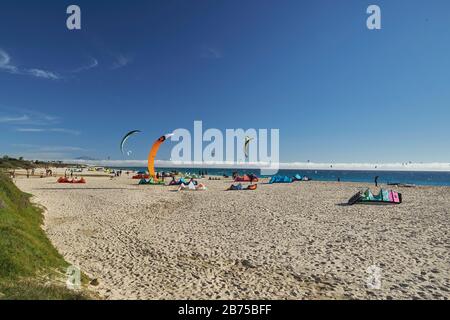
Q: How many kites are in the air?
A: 3